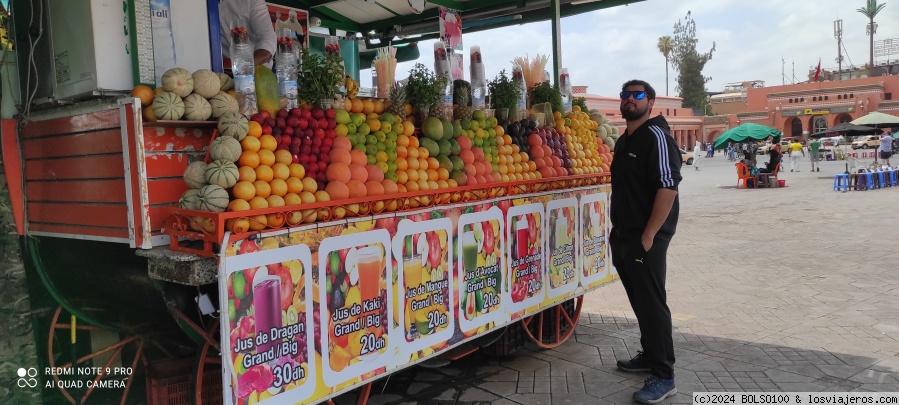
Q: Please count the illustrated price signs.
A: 7